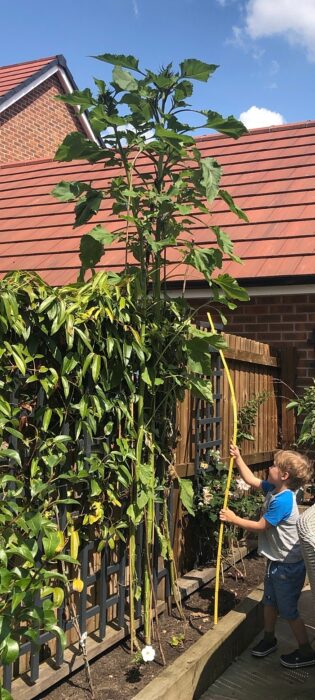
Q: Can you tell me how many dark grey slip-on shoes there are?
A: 2